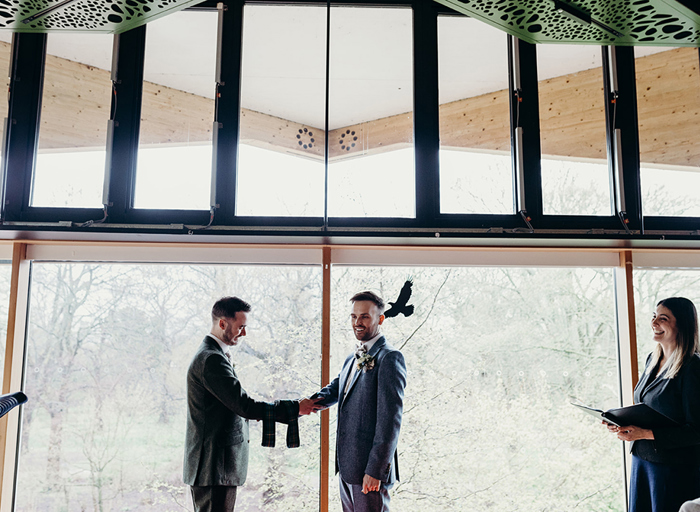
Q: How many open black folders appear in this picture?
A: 1